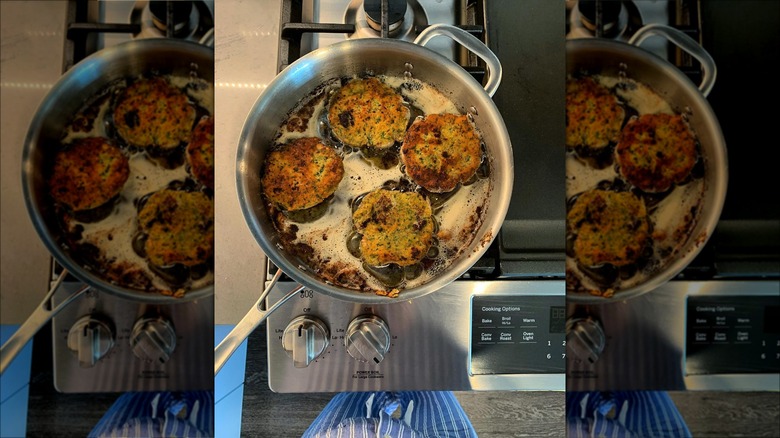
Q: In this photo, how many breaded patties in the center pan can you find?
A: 4